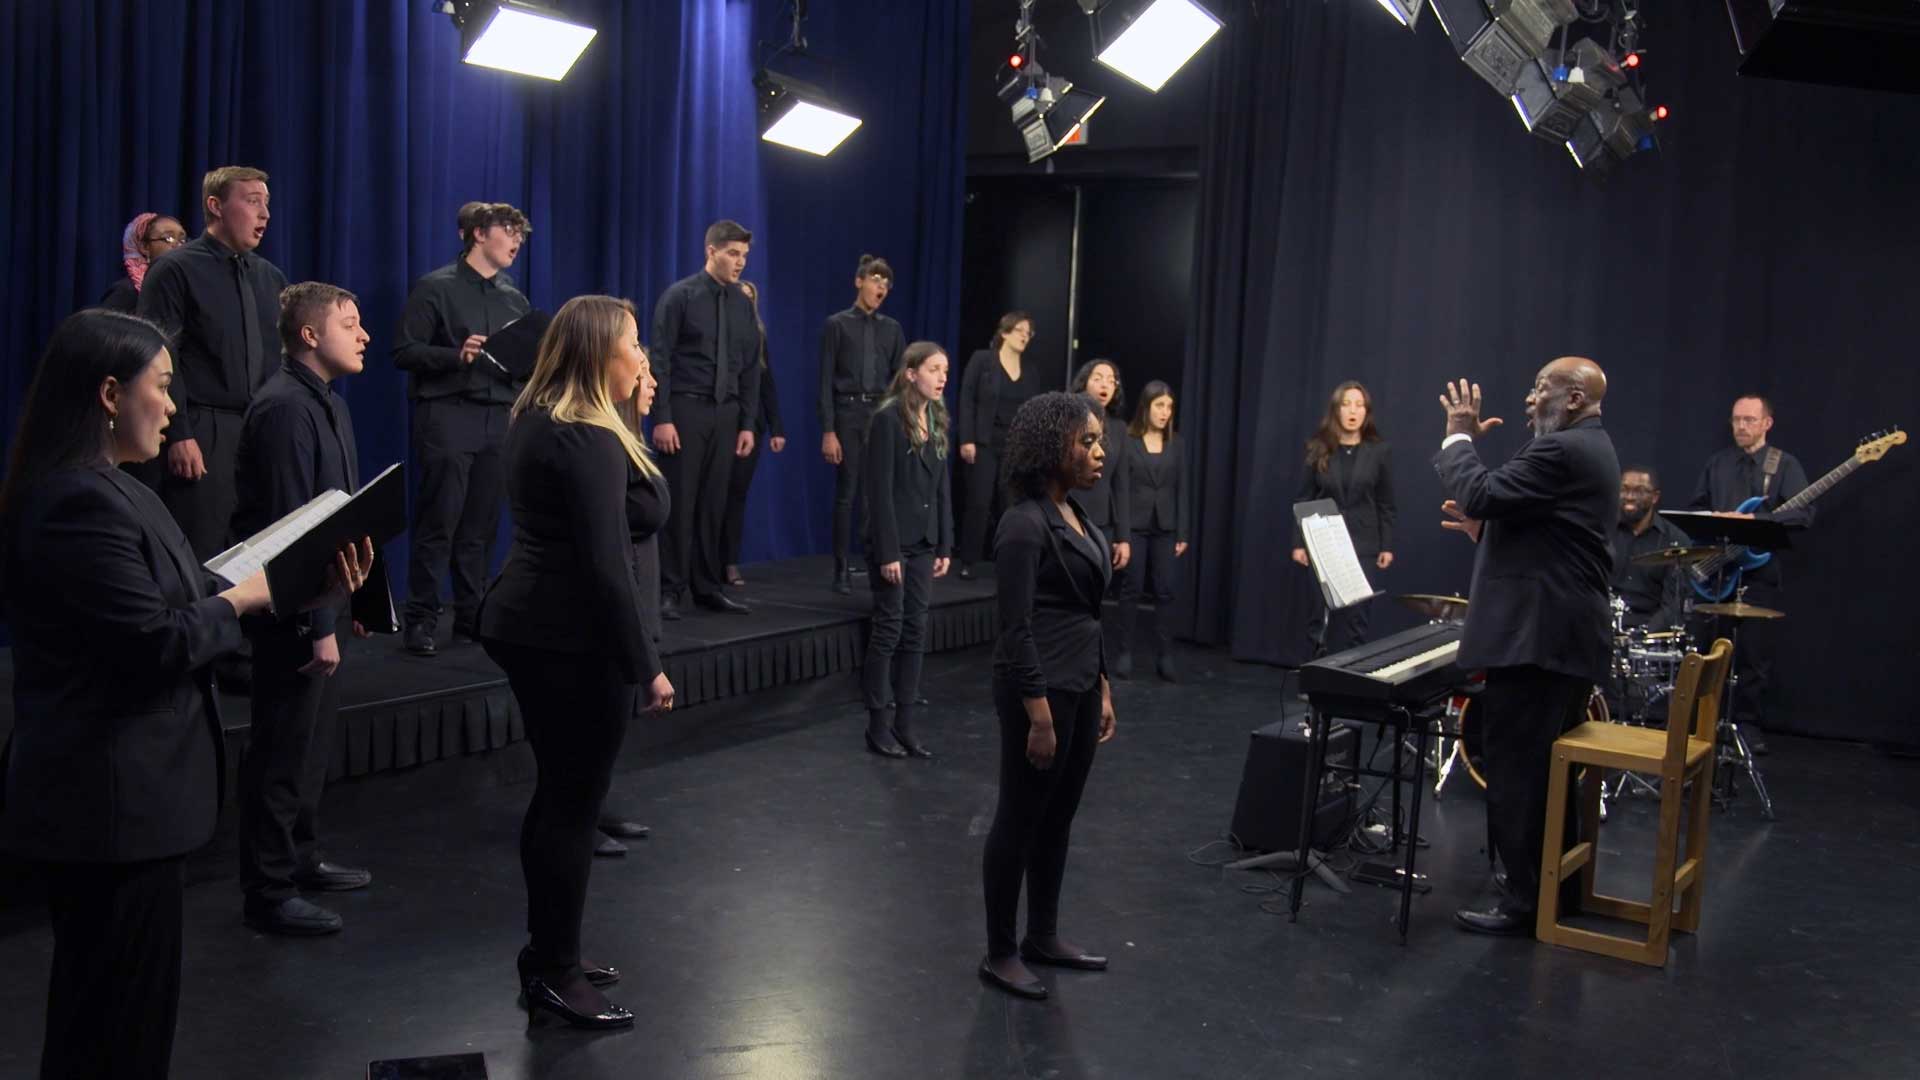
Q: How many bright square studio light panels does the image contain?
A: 3